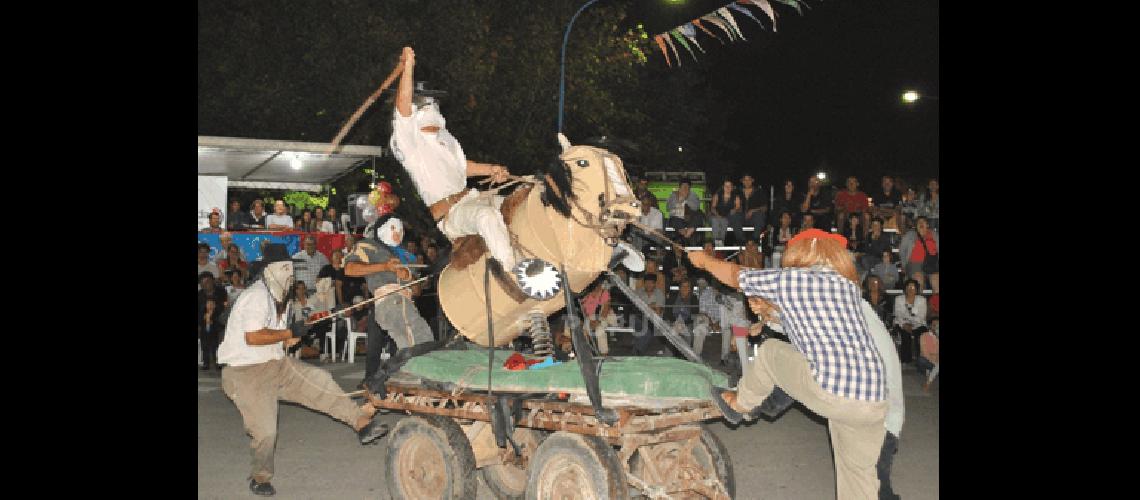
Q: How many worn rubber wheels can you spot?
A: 4